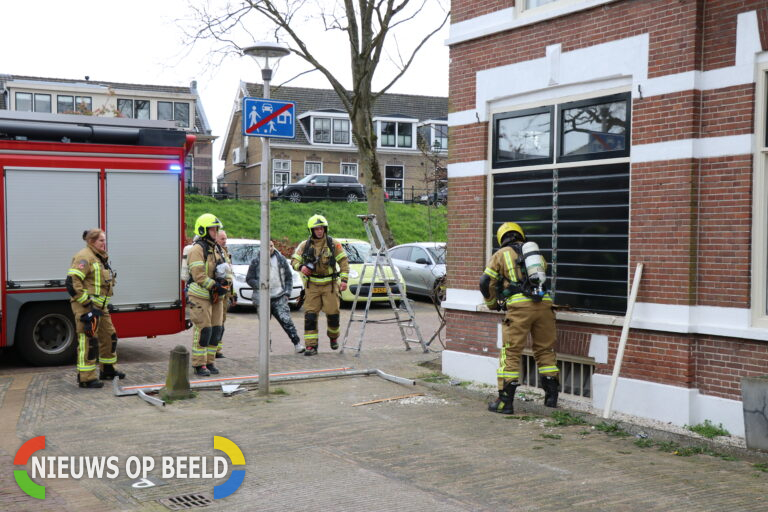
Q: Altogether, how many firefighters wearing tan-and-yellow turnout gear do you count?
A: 5